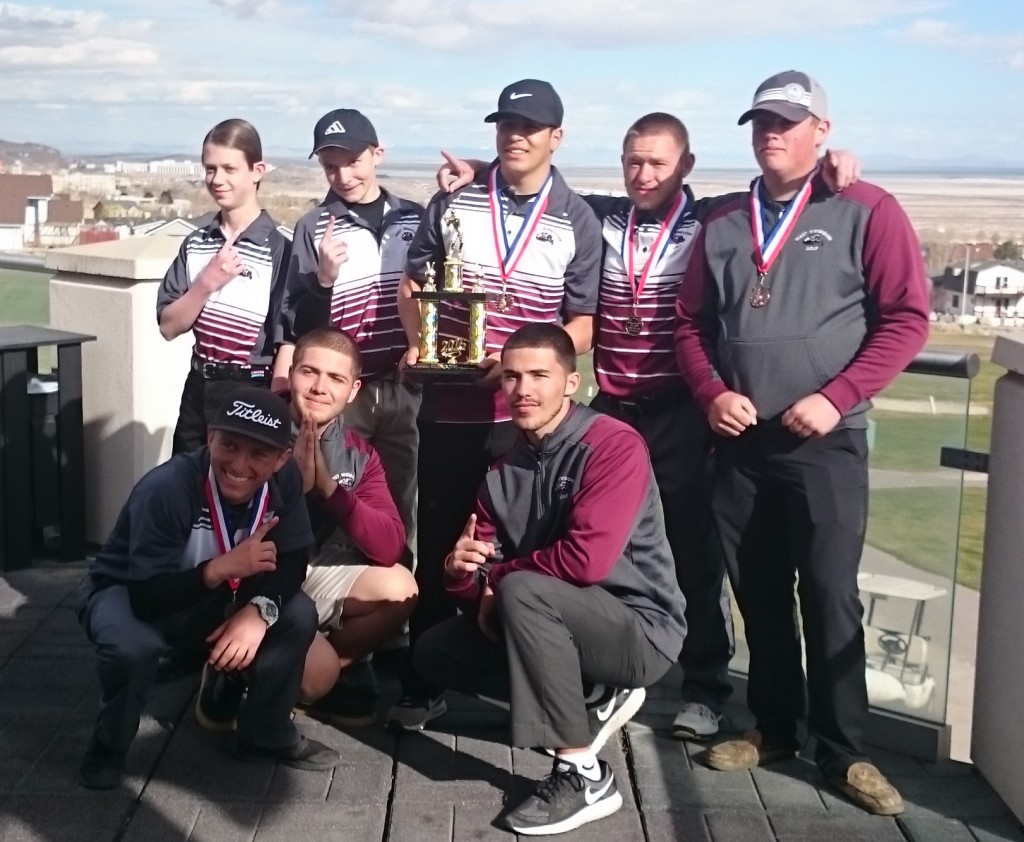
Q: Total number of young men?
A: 8